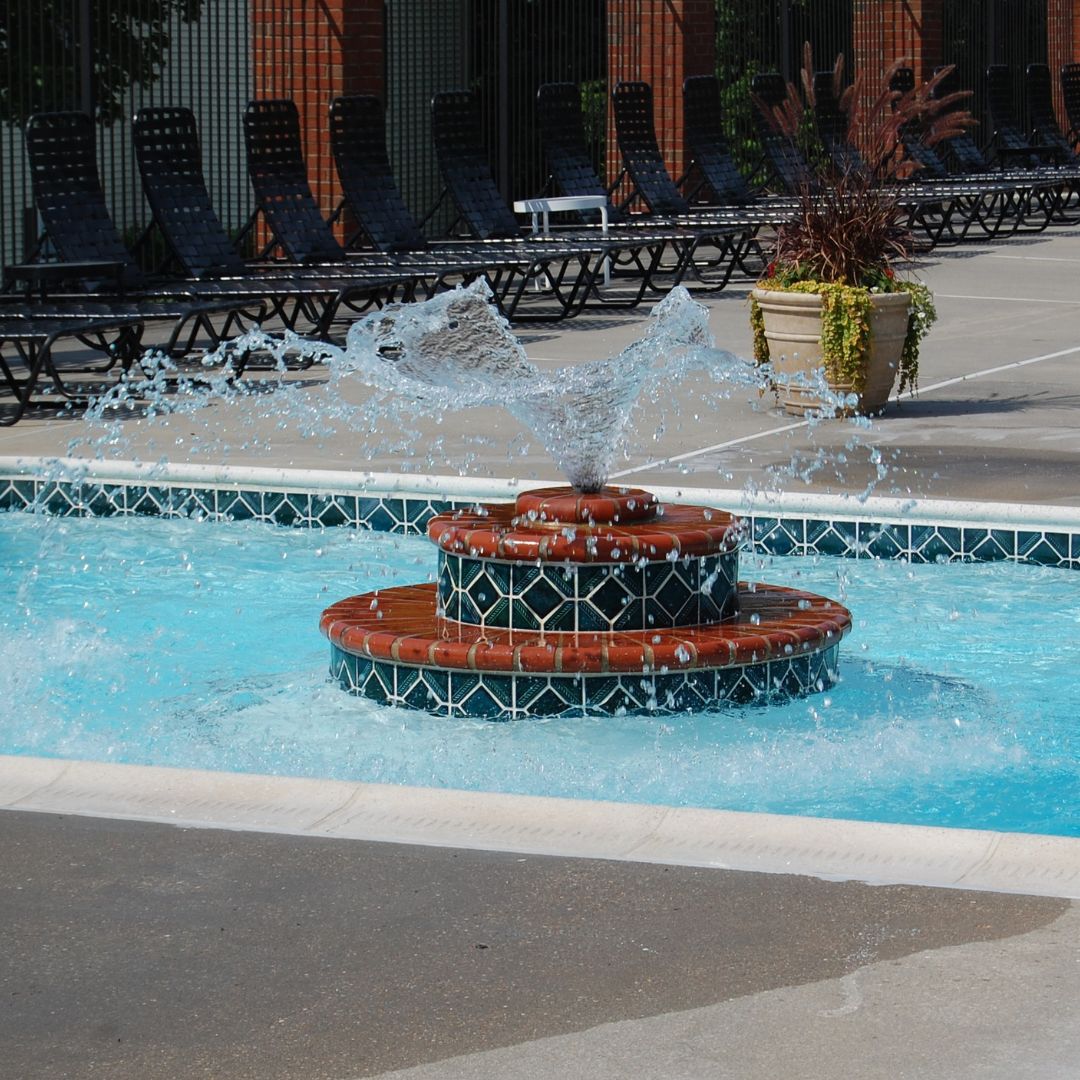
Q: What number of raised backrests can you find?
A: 15